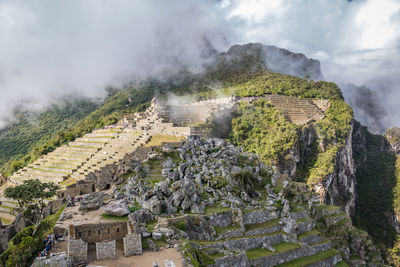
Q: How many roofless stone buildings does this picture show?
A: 1